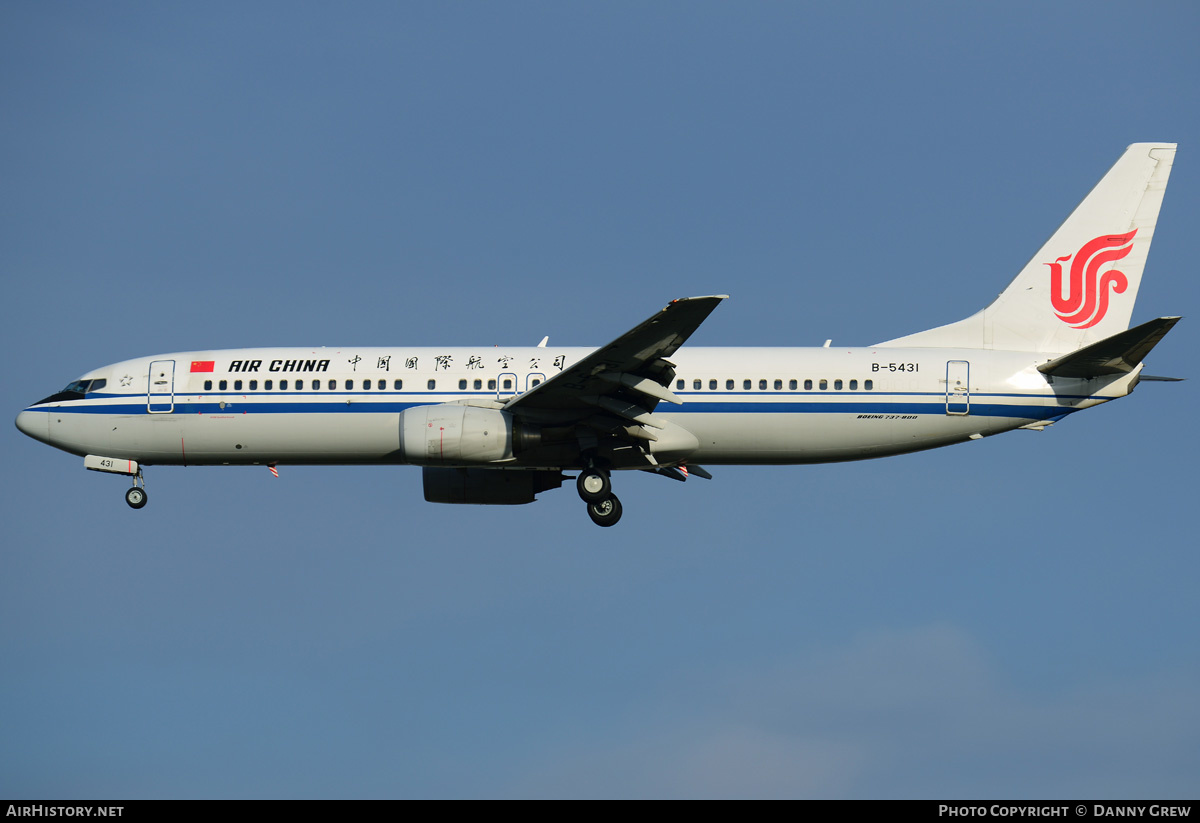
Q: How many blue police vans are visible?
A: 0